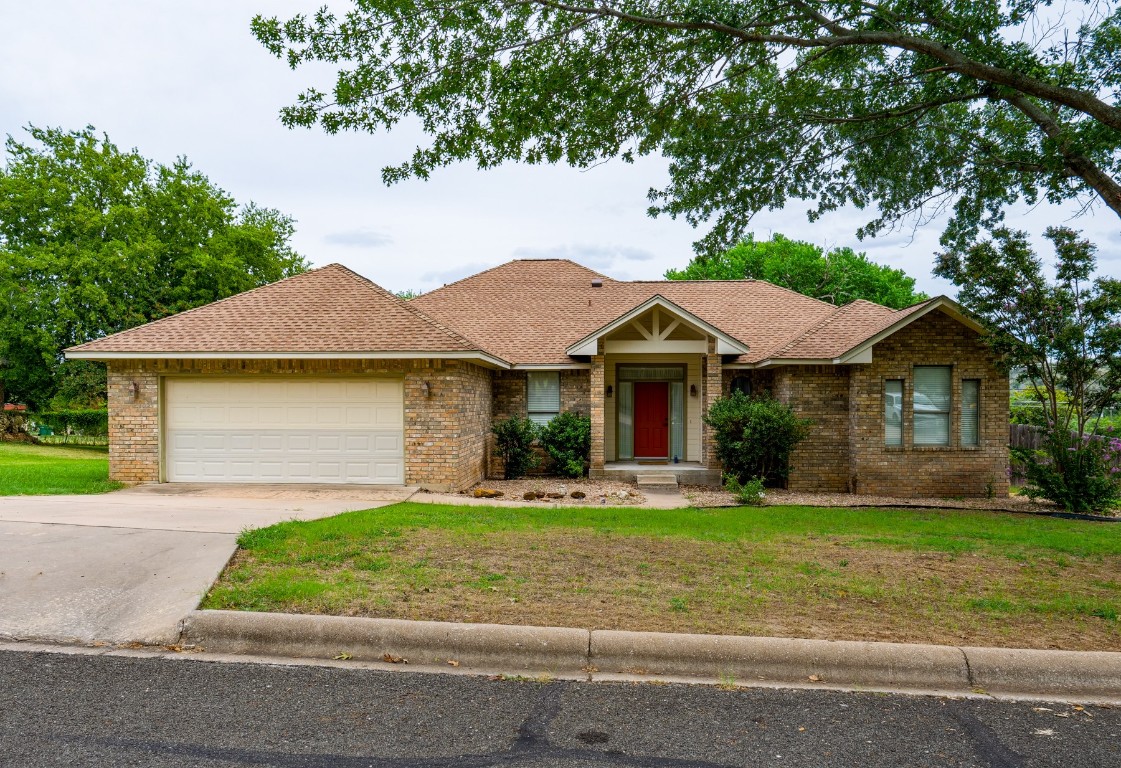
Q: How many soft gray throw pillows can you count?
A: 0